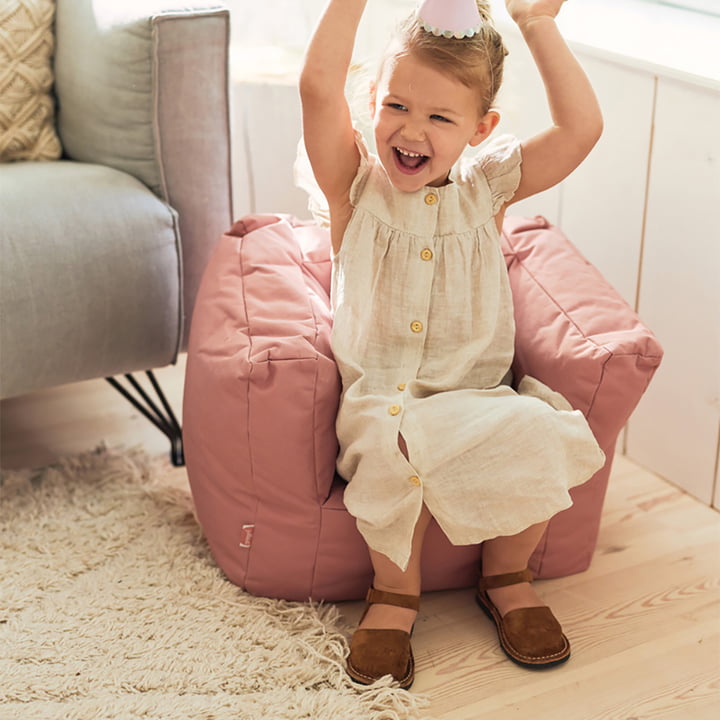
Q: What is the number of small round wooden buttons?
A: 6